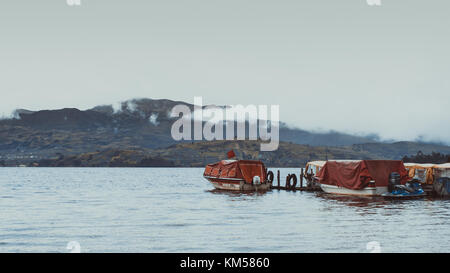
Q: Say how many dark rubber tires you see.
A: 2